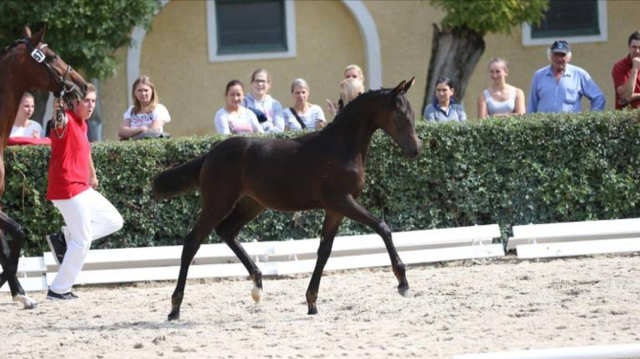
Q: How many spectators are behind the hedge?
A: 11